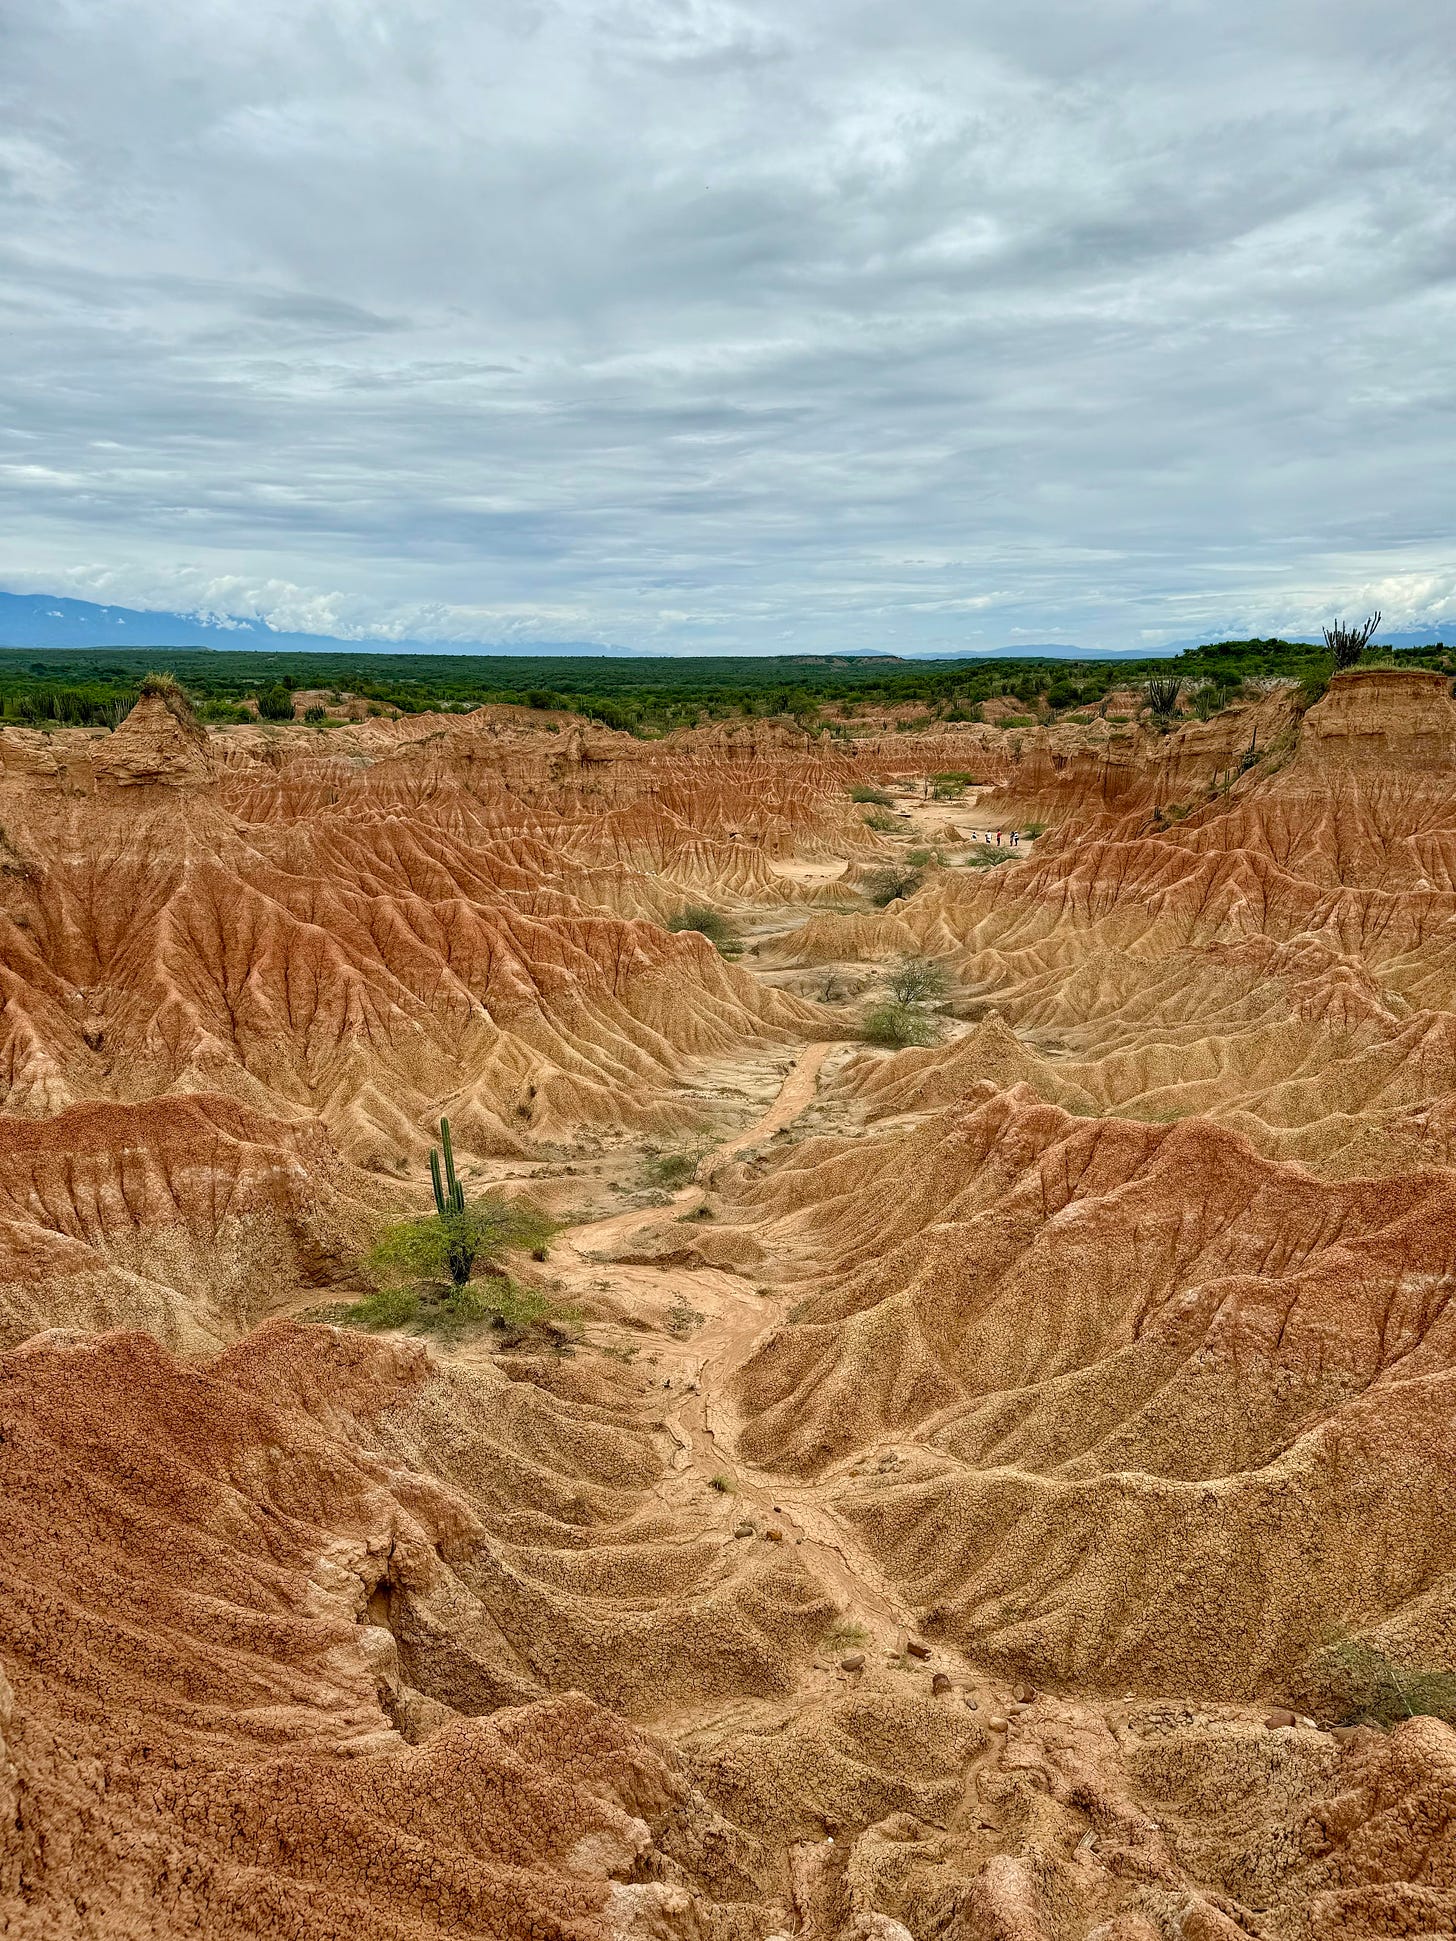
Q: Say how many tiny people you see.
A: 5